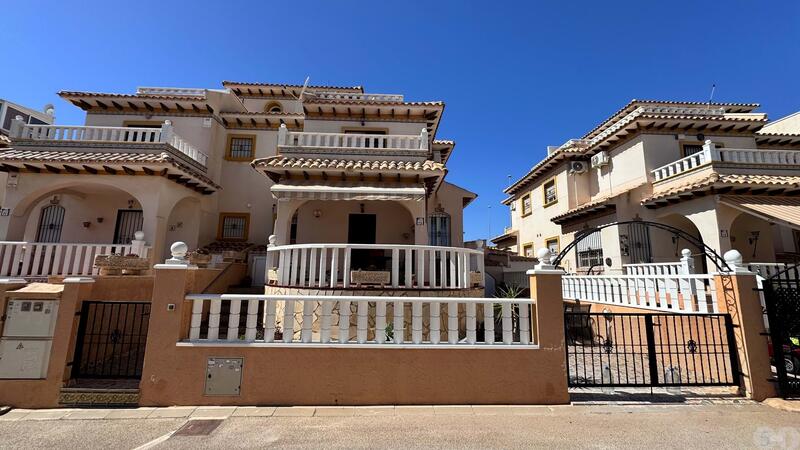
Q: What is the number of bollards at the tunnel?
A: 0